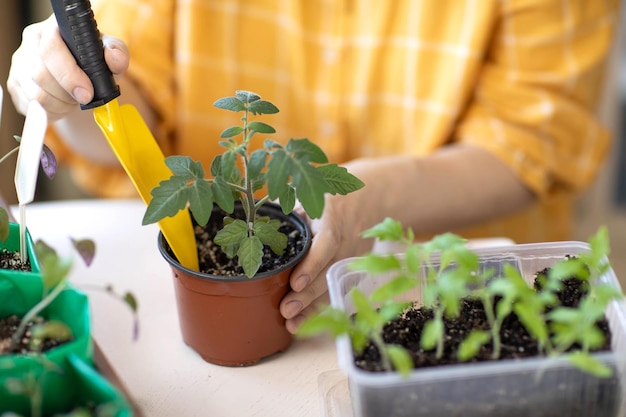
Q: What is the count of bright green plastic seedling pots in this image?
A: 3